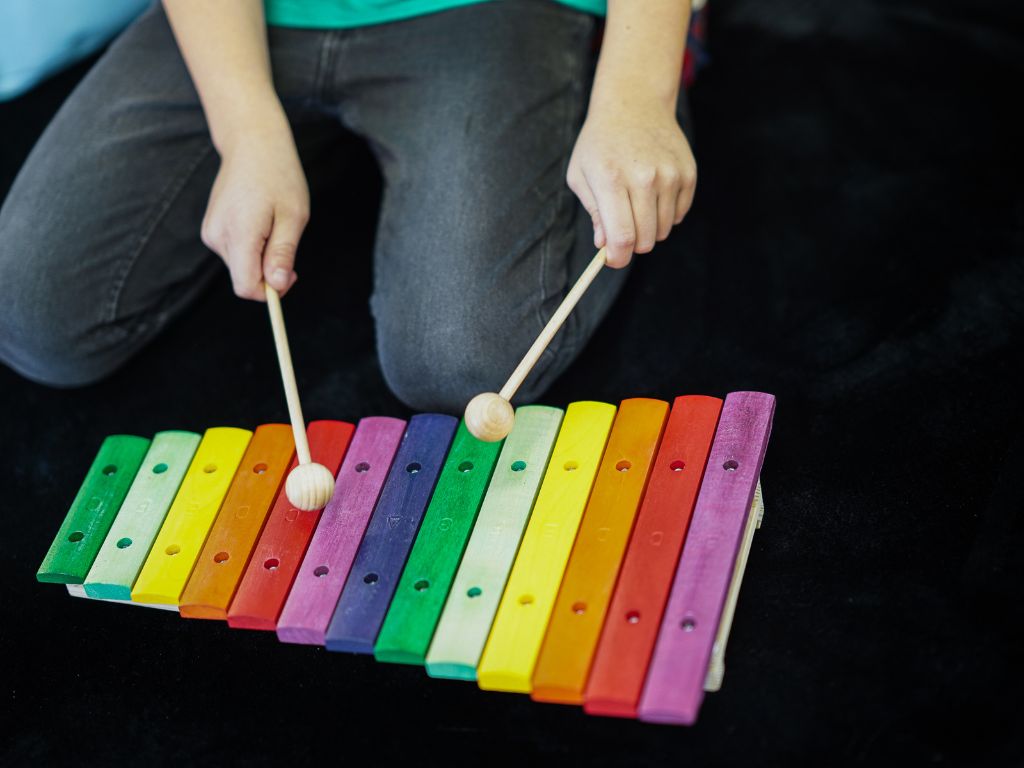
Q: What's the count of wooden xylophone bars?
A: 13